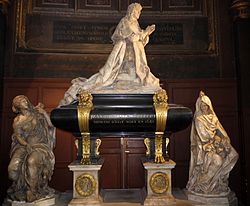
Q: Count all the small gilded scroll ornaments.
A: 4